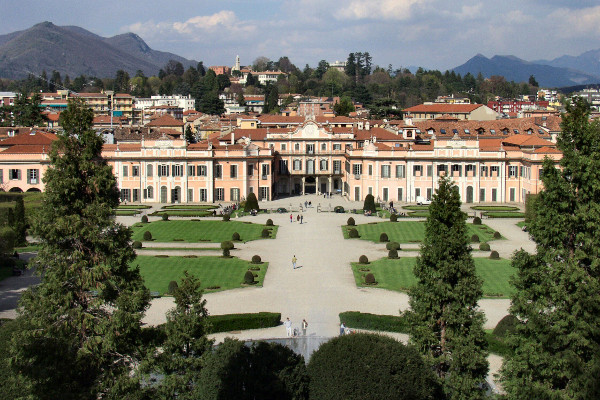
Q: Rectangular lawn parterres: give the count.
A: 4